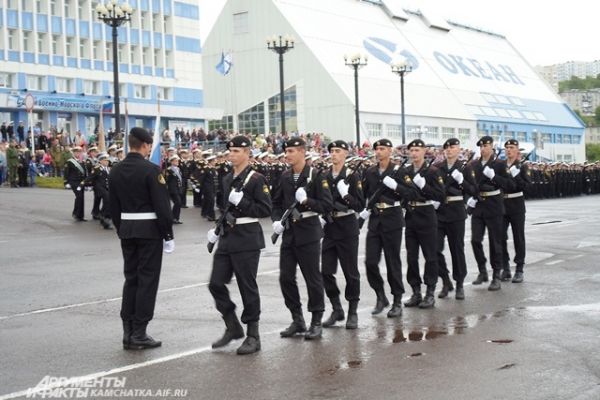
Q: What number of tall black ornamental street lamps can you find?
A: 4